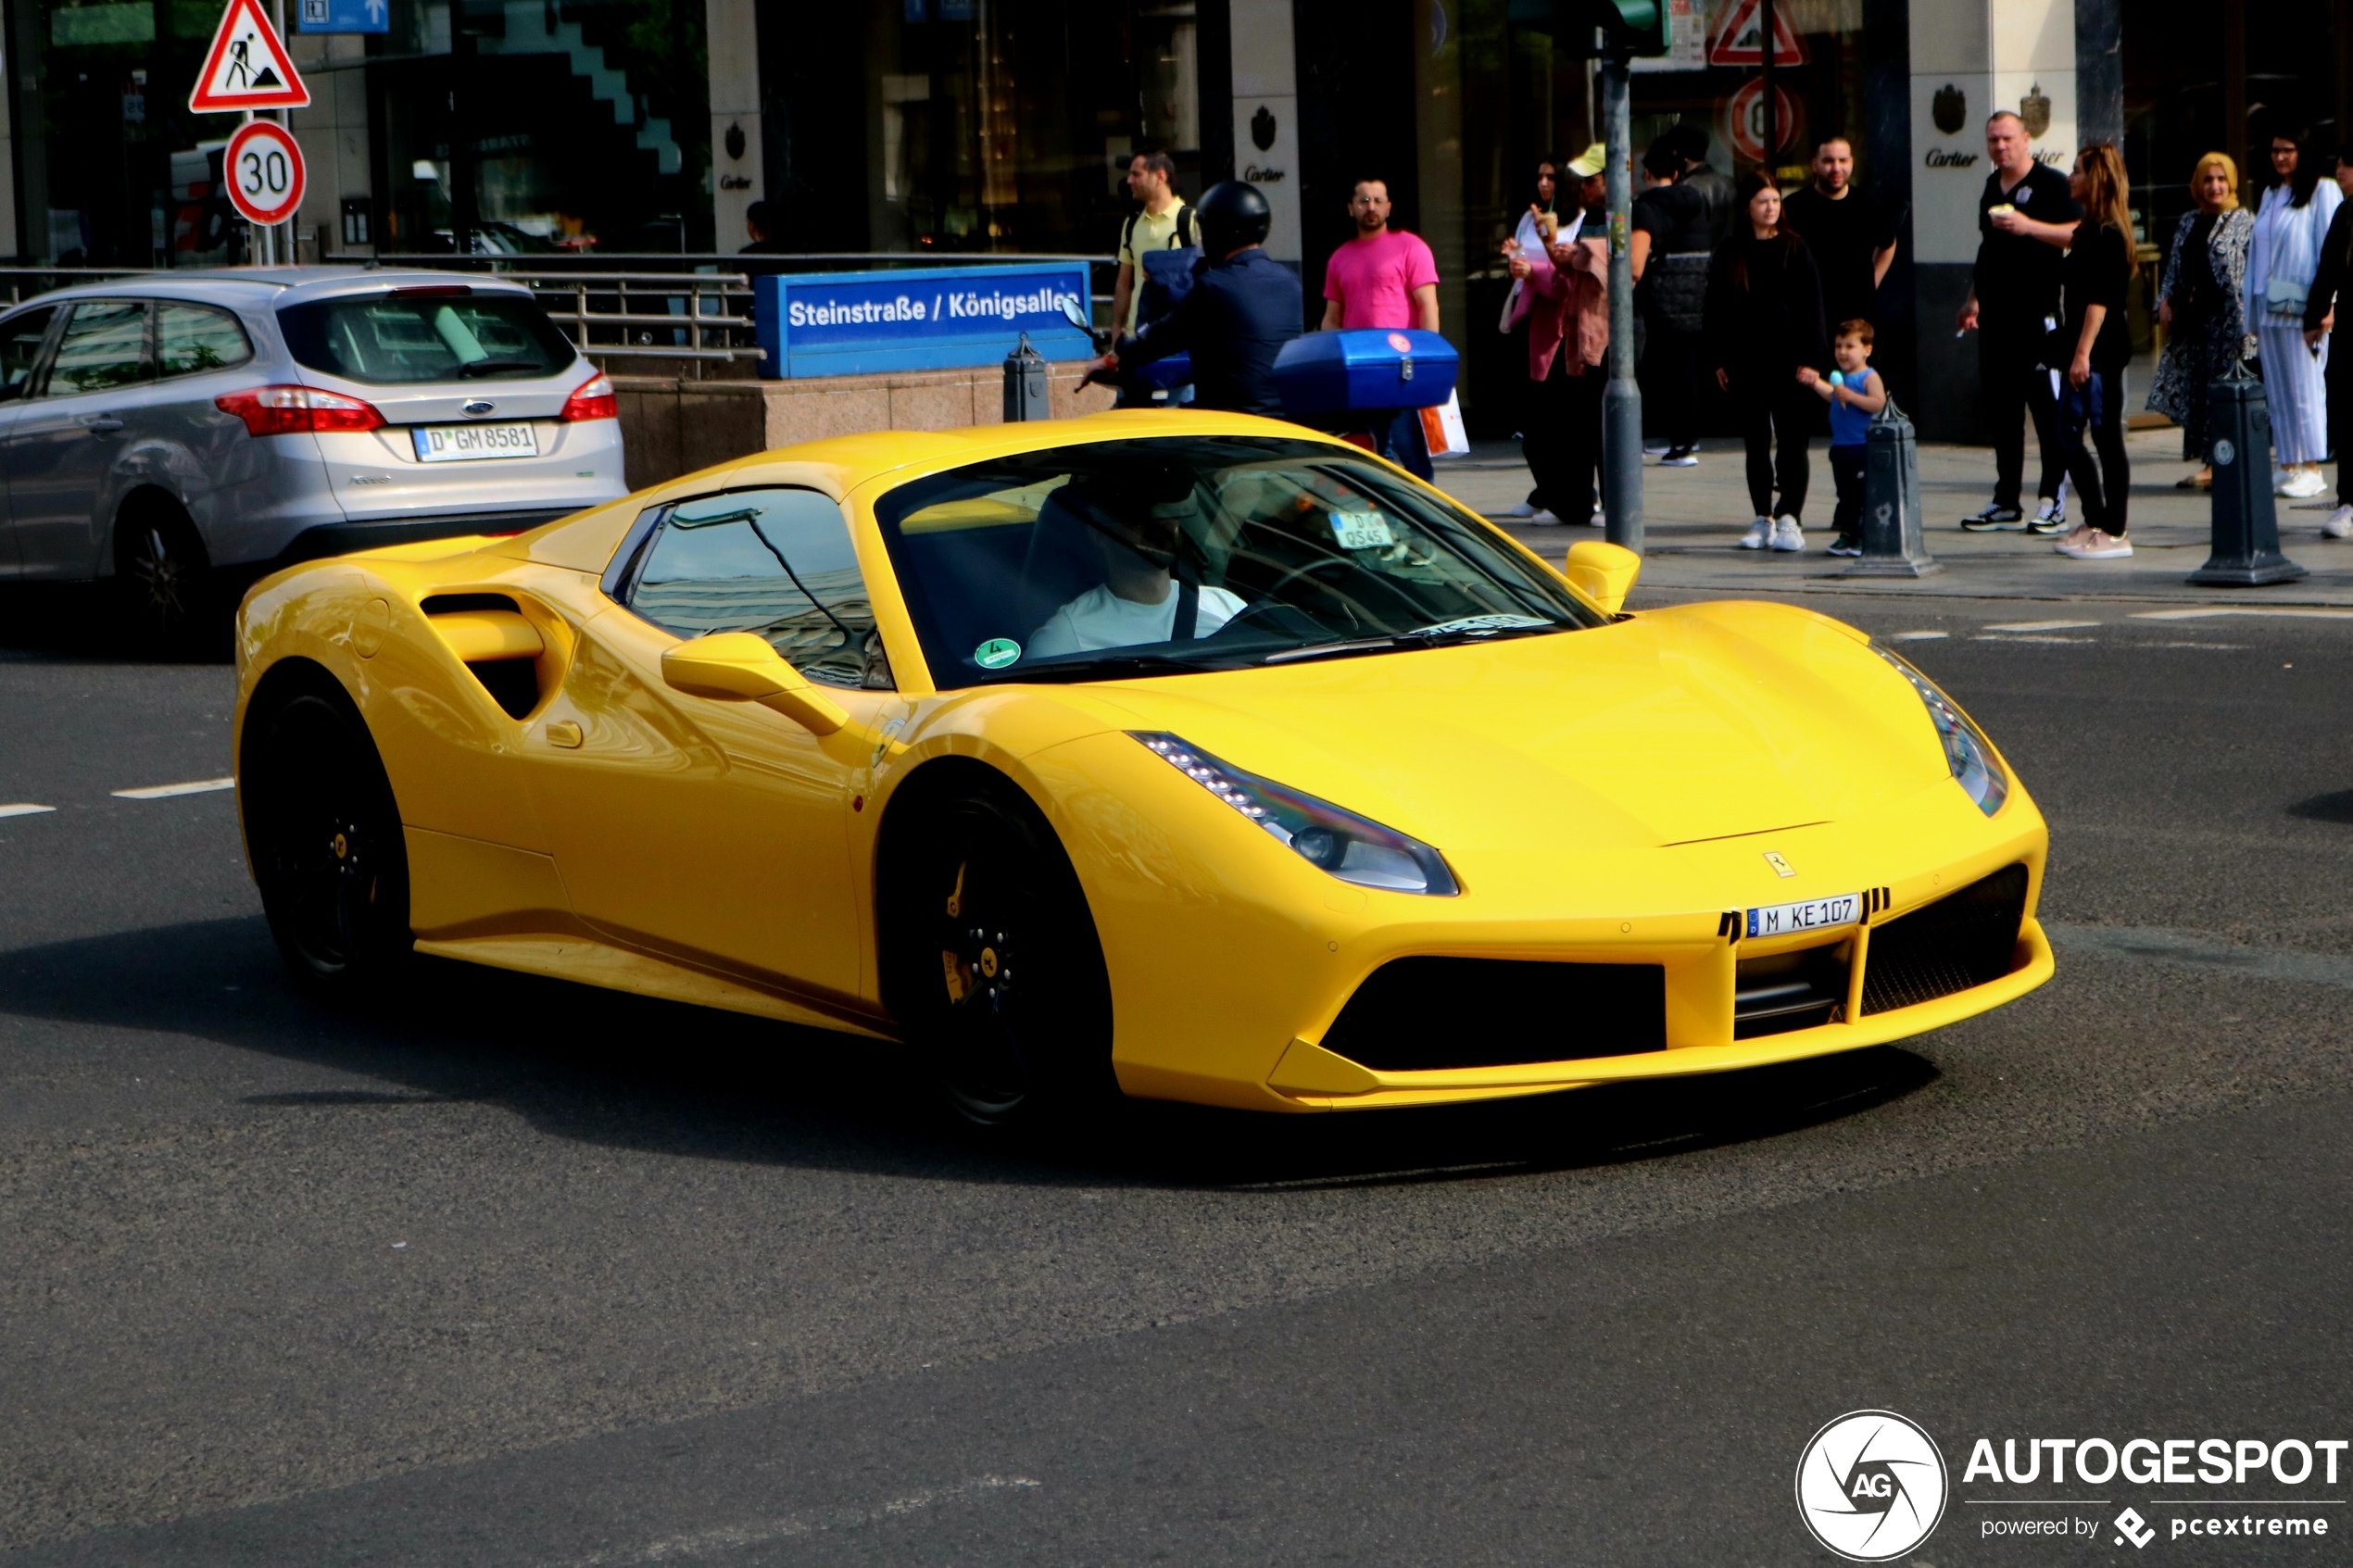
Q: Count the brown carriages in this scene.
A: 0